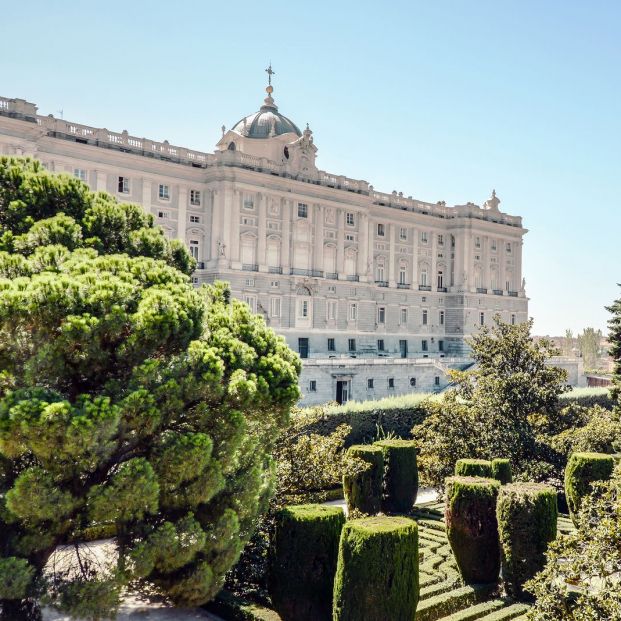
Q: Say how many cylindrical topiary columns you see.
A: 9